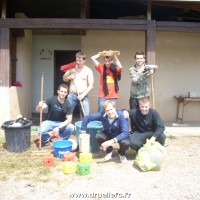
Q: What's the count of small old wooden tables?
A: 1